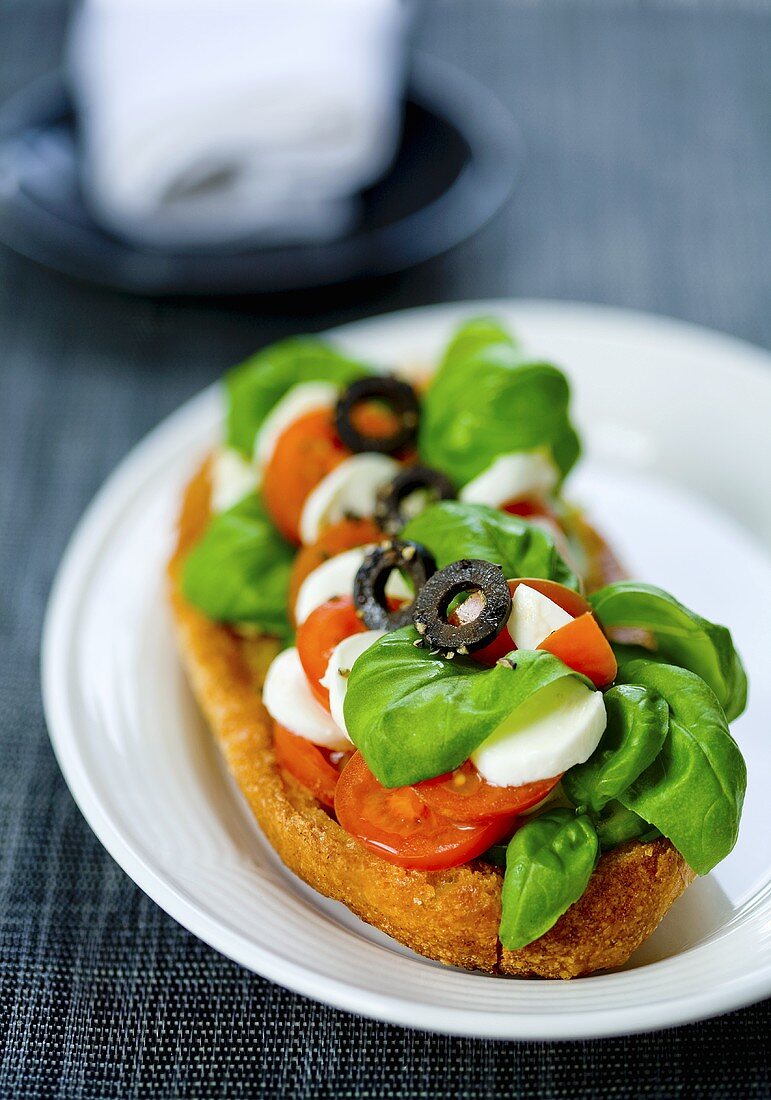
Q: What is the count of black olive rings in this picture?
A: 4